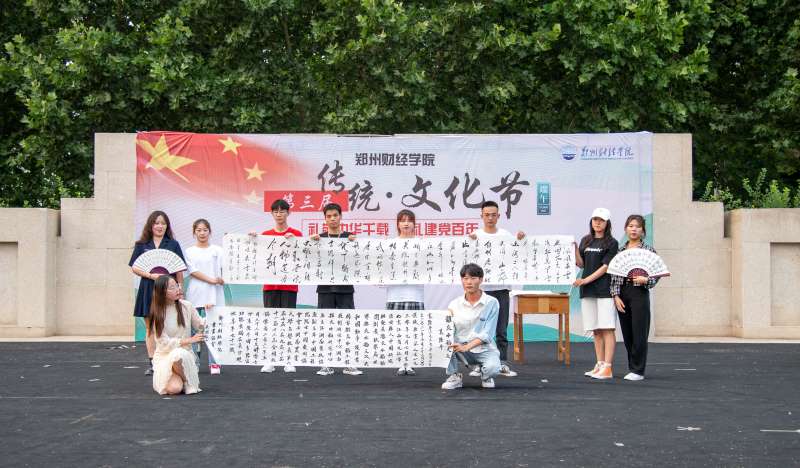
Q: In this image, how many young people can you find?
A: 10